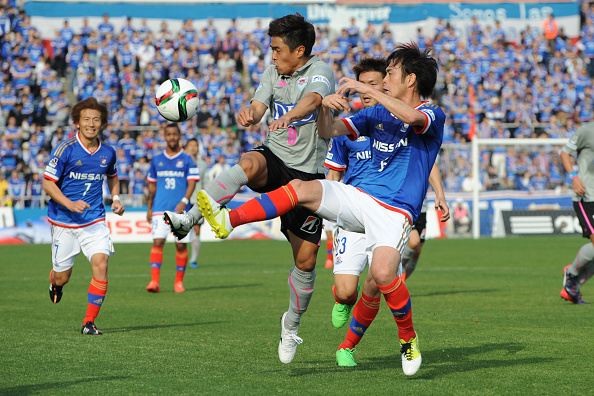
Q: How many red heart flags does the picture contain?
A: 0